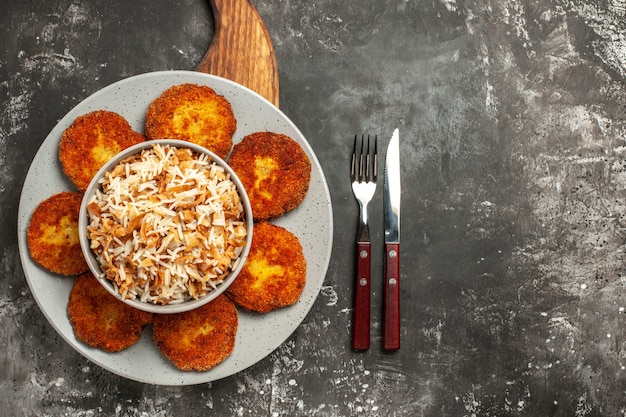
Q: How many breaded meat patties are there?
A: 7